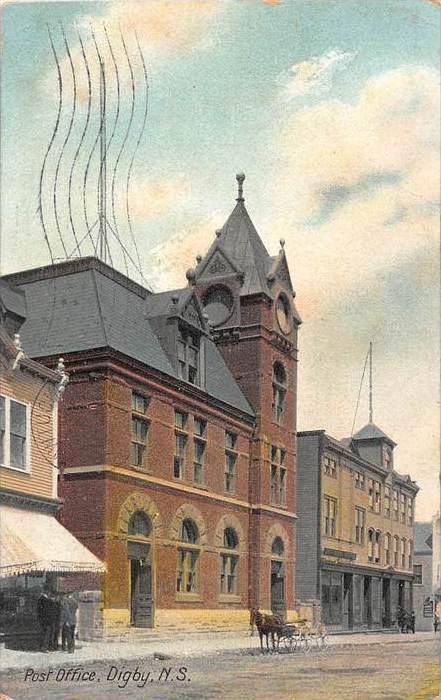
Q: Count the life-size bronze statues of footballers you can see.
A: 0